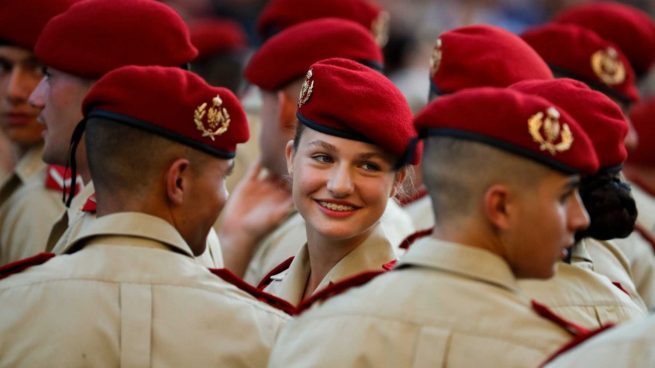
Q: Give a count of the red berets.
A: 13